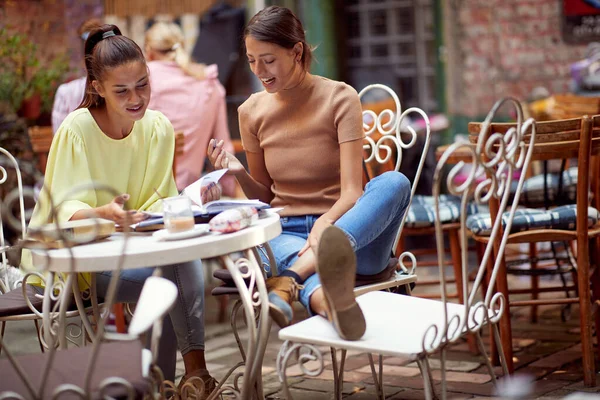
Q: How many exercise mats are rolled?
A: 0